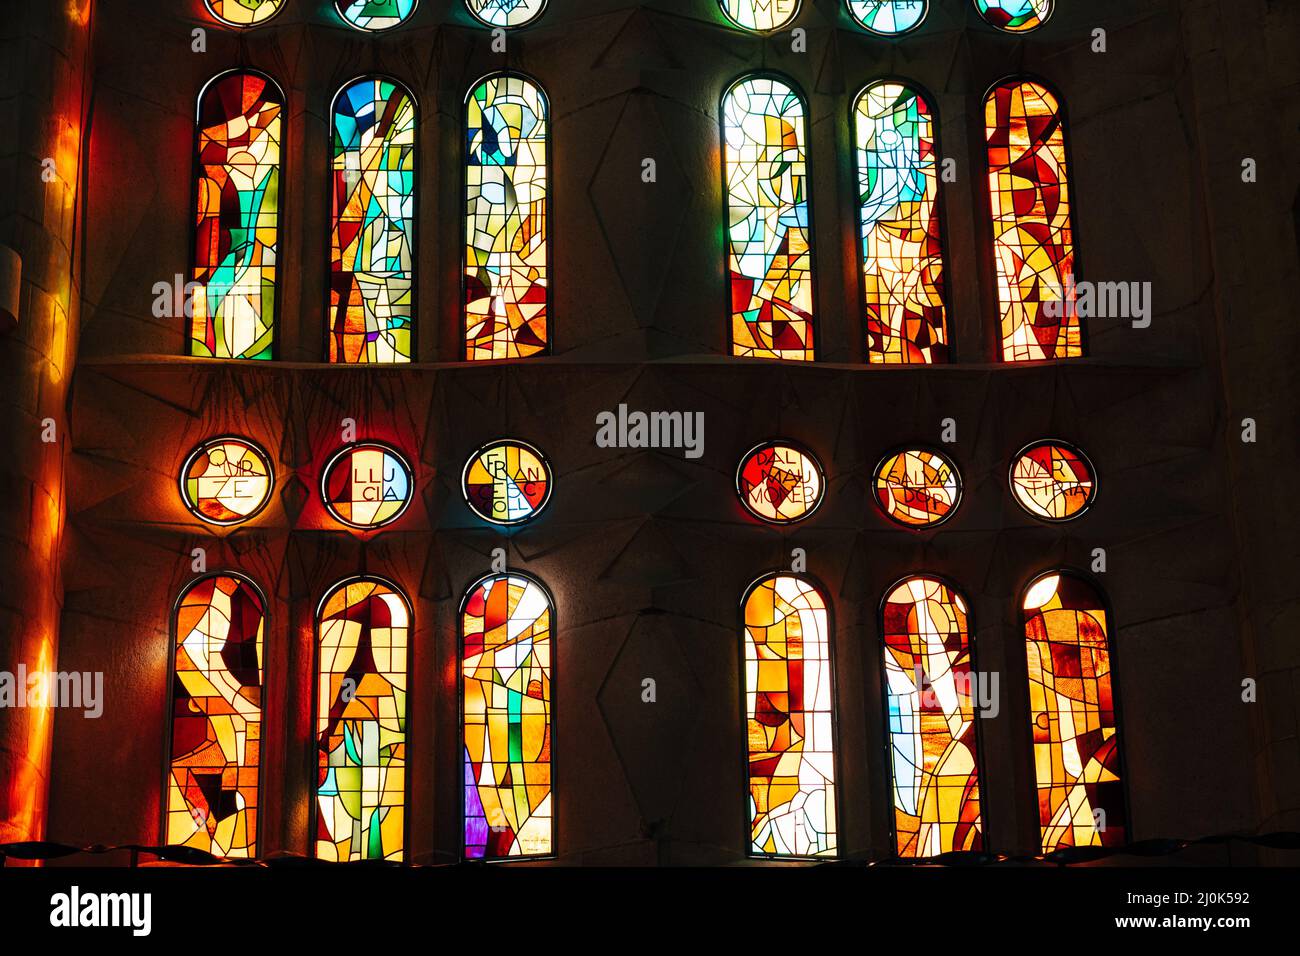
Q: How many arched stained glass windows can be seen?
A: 12